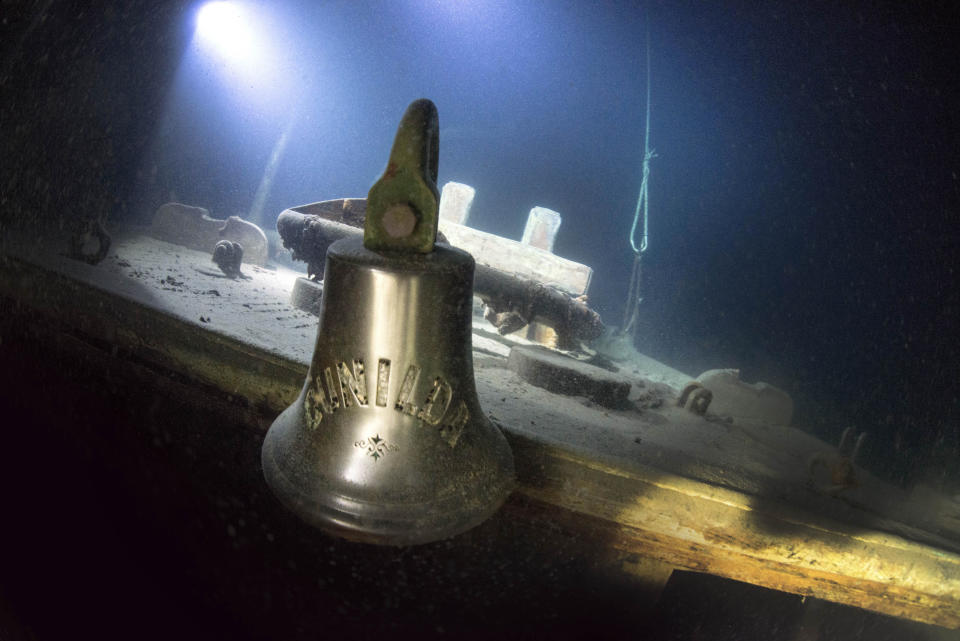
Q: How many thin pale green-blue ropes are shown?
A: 1